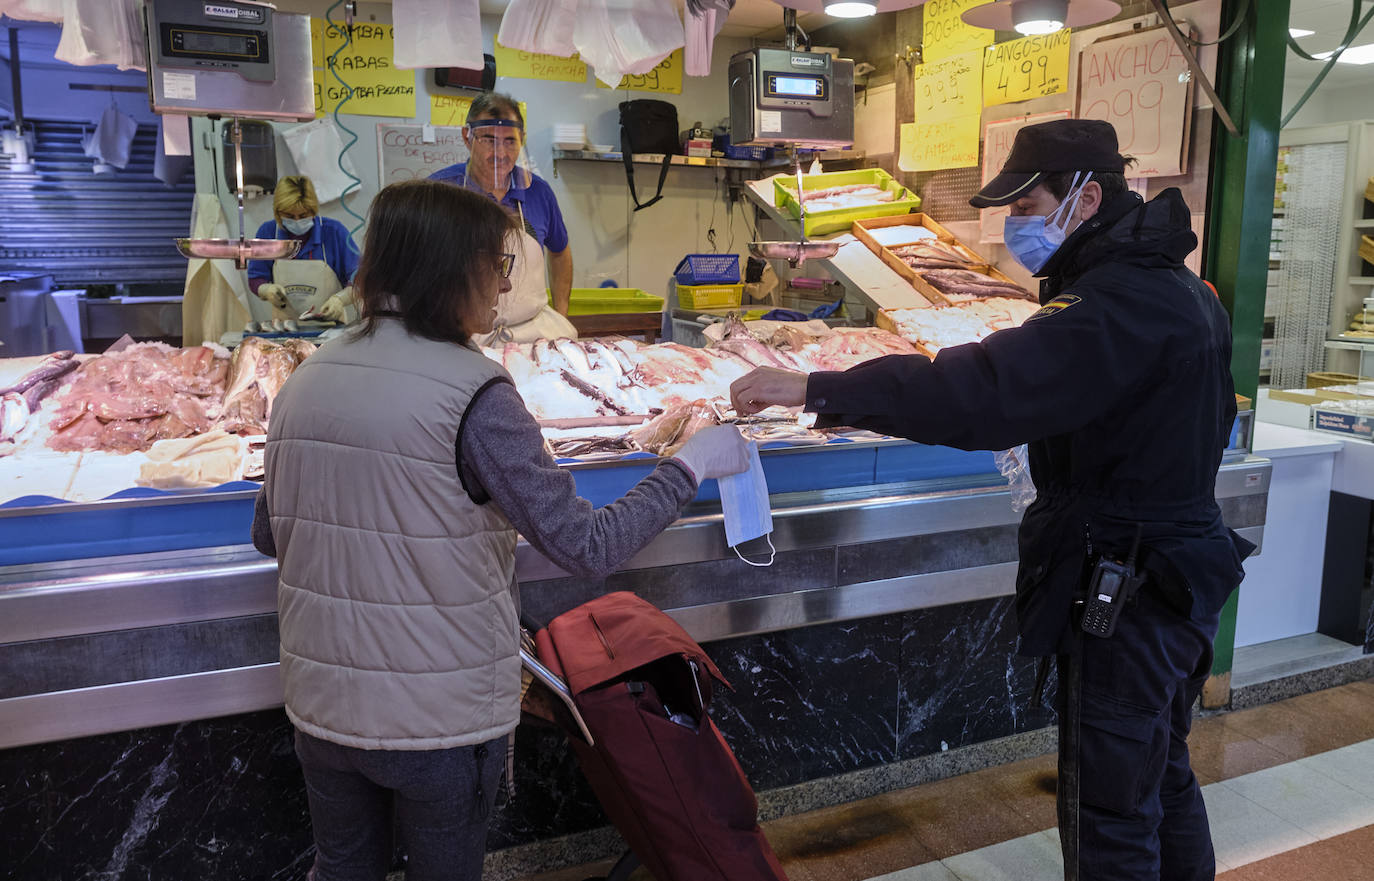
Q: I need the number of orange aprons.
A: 0